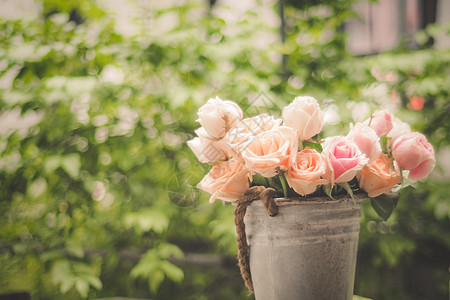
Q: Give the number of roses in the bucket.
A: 13